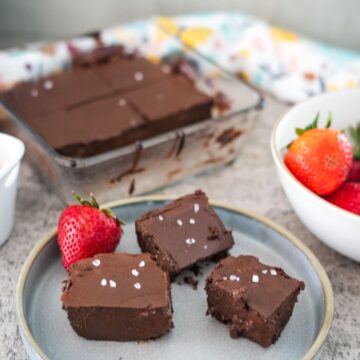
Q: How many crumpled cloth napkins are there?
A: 1